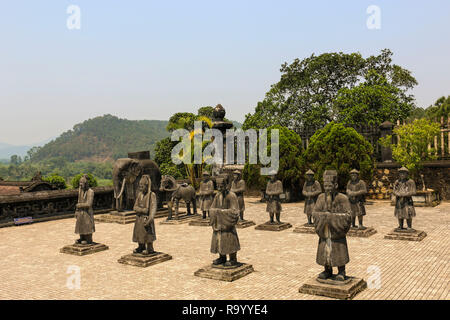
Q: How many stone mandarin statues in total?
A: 10